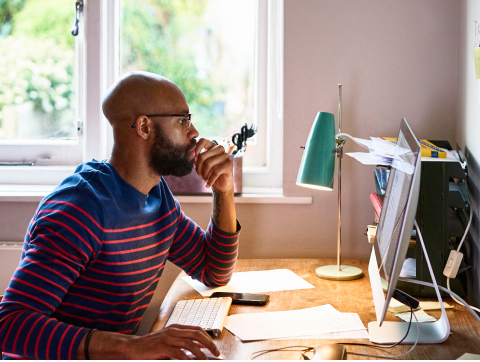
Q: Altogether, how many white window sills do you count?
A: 1